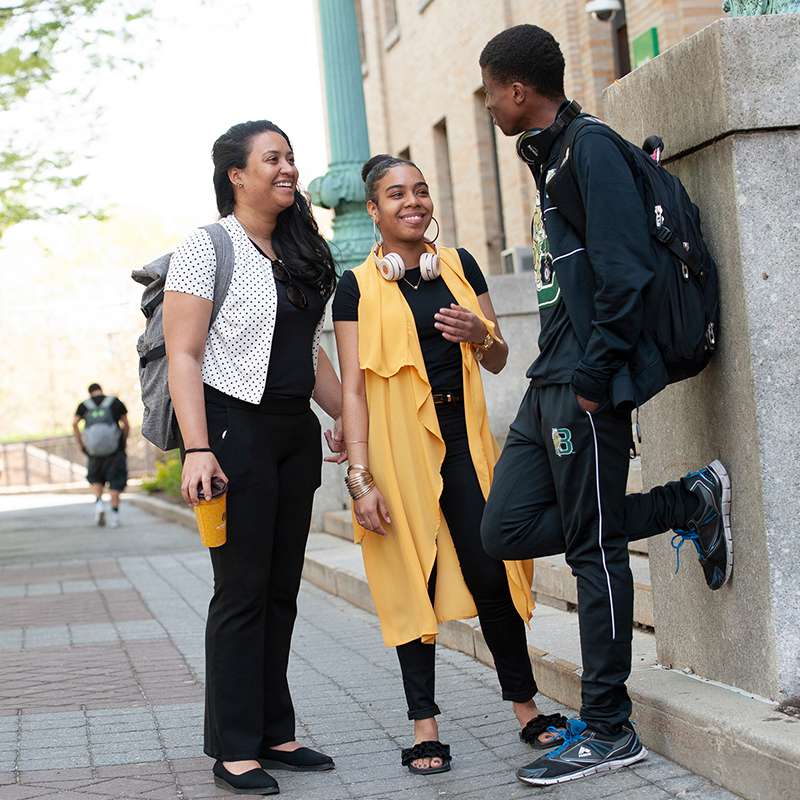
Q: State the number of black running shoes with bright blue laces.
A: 2